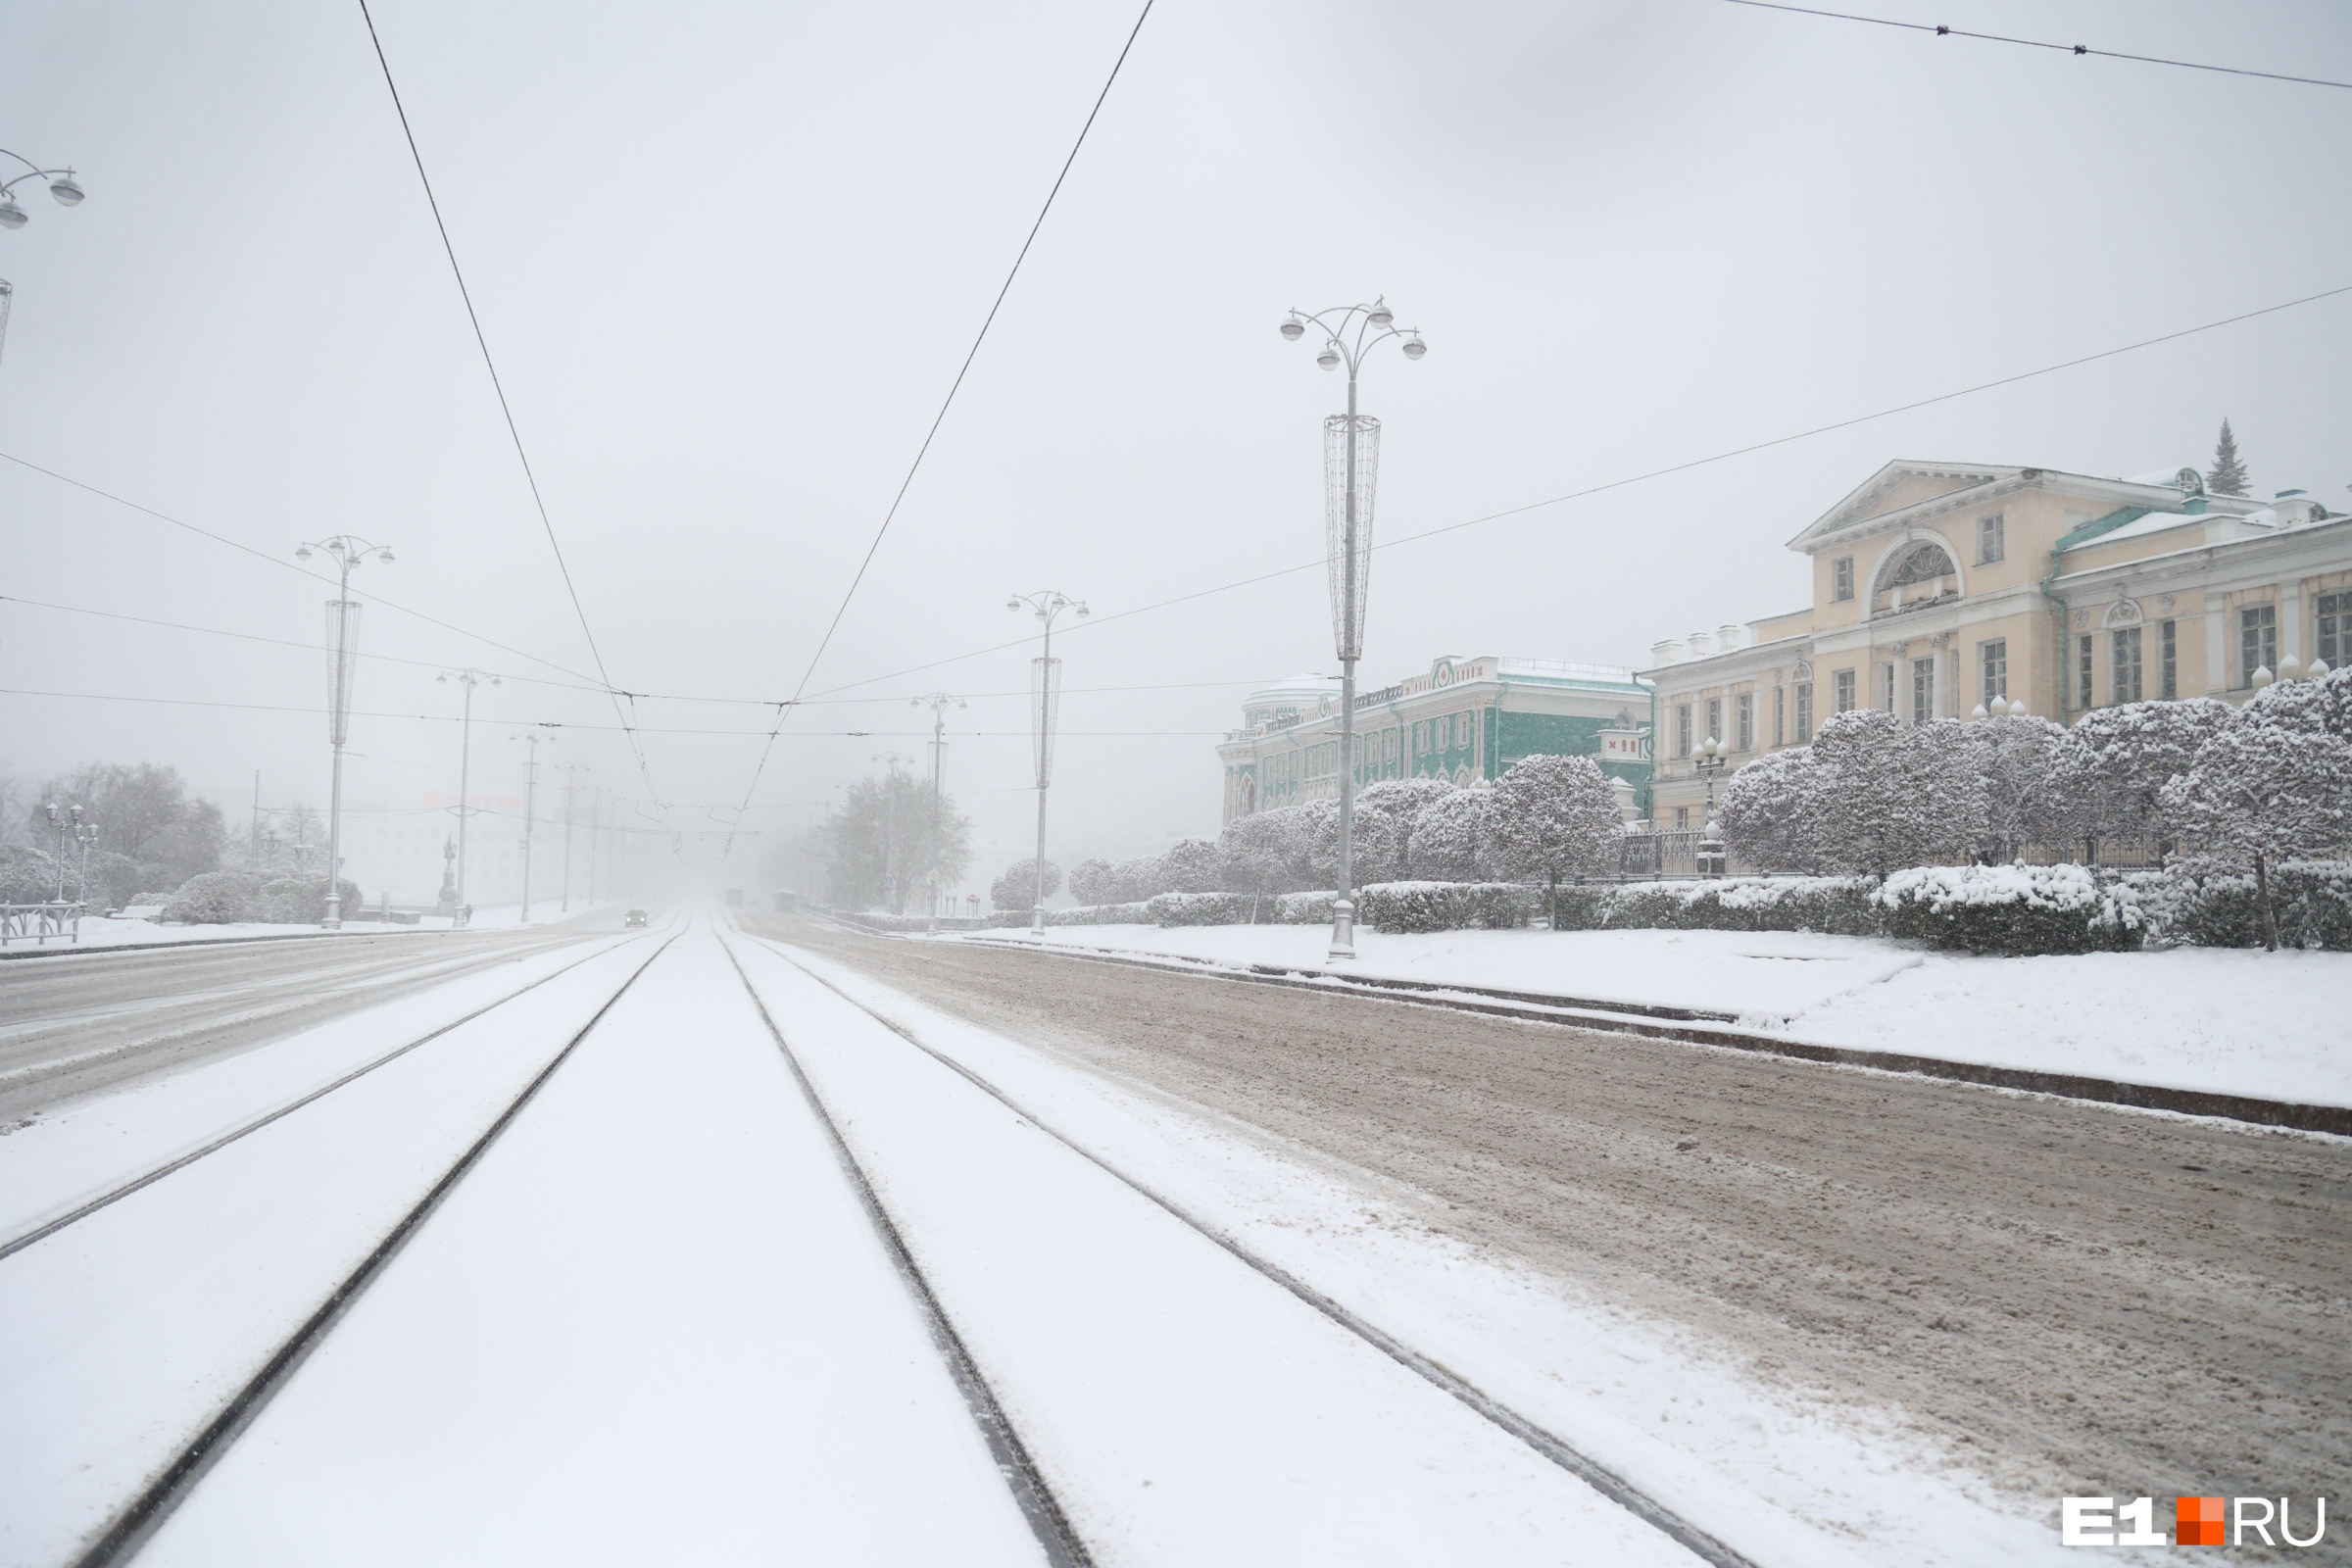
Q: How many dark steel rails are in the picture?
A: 4